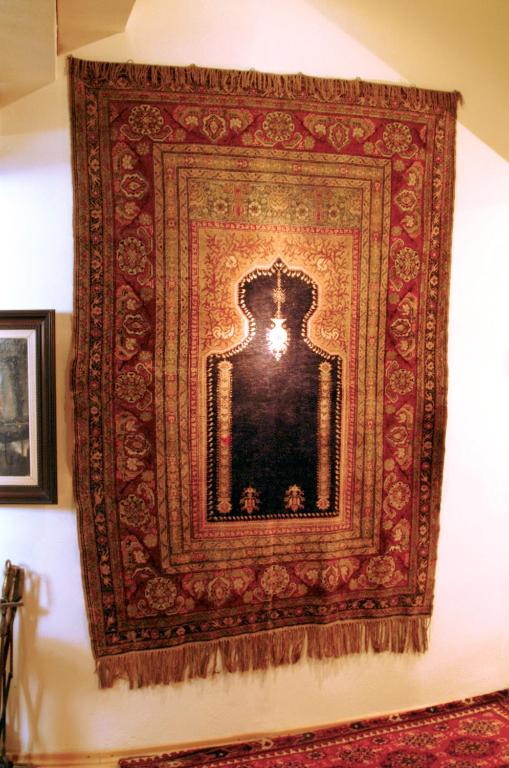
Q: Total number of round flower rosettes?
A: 12